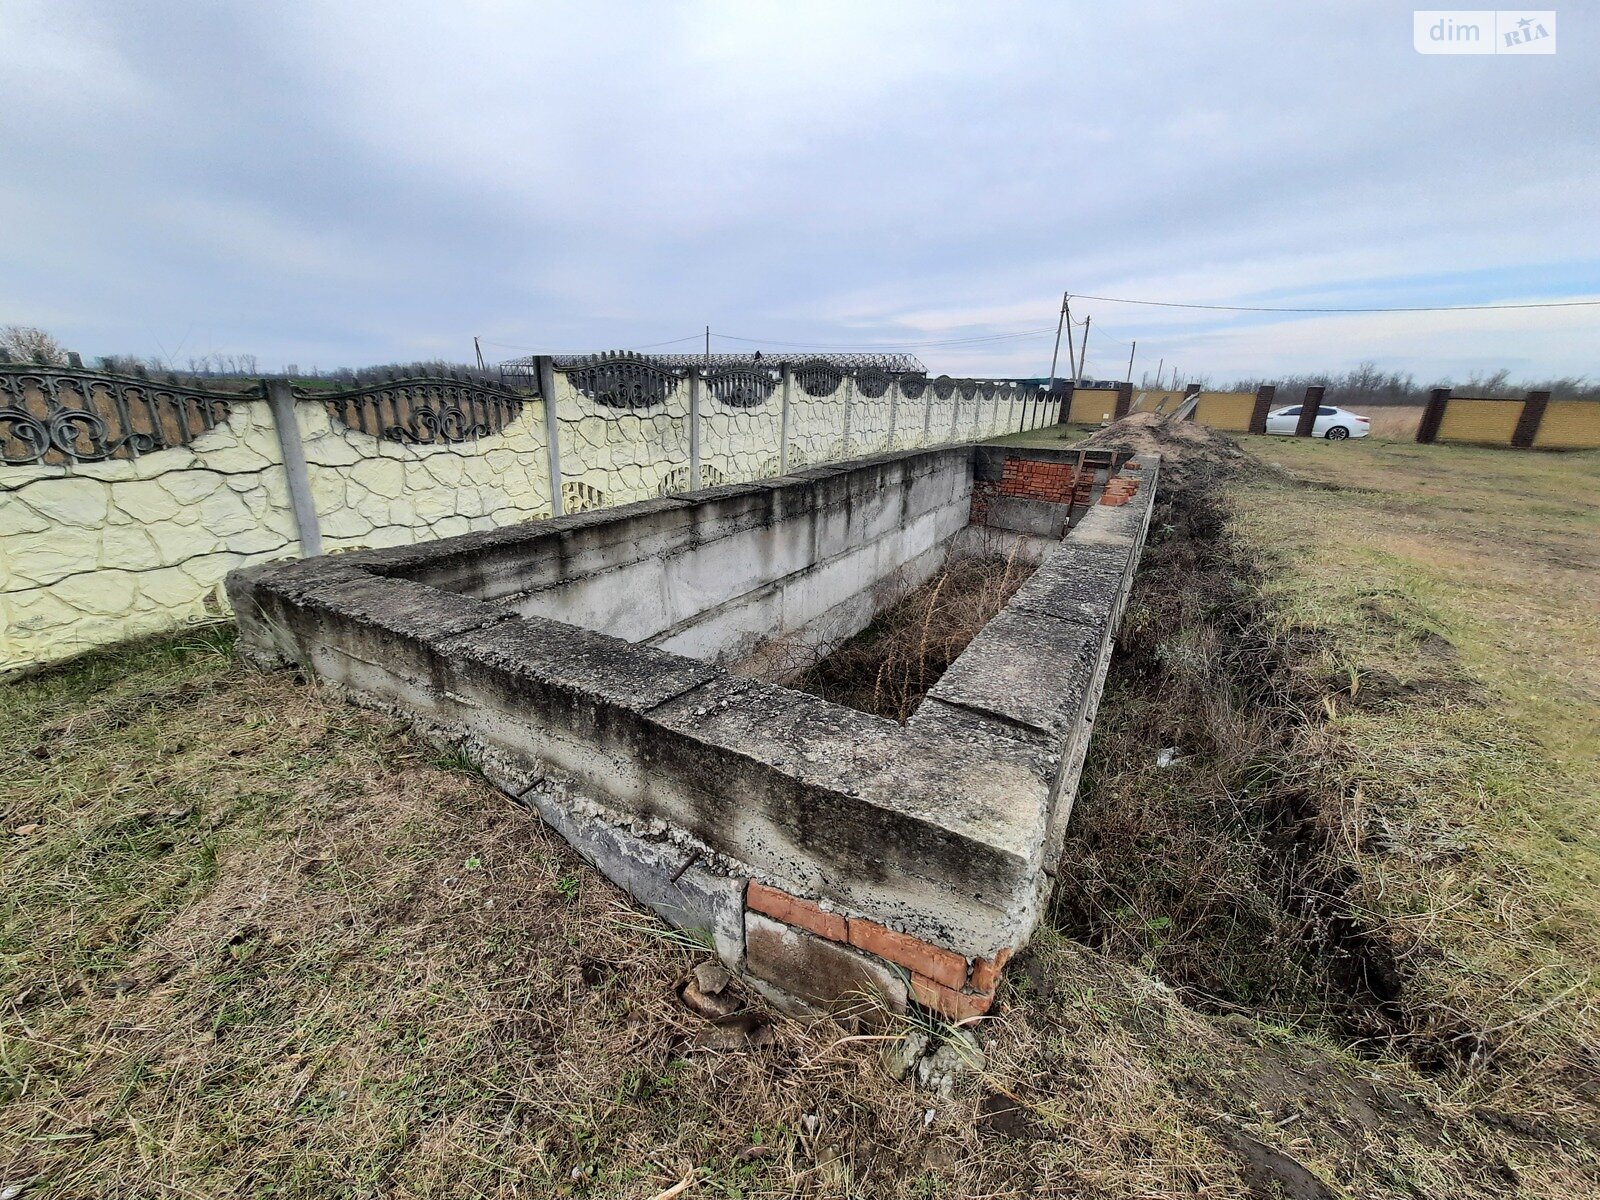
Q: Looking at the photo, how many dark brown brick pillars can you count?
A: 7